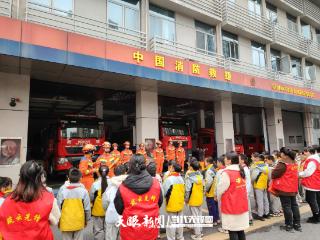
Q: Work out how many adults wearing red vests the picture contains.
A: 5